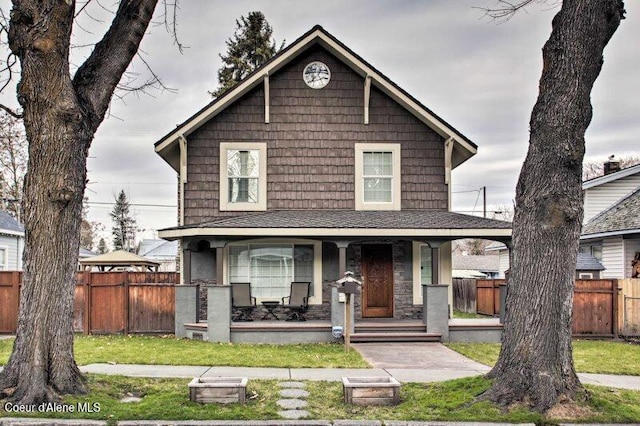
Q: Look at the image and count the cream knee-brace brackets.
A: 4